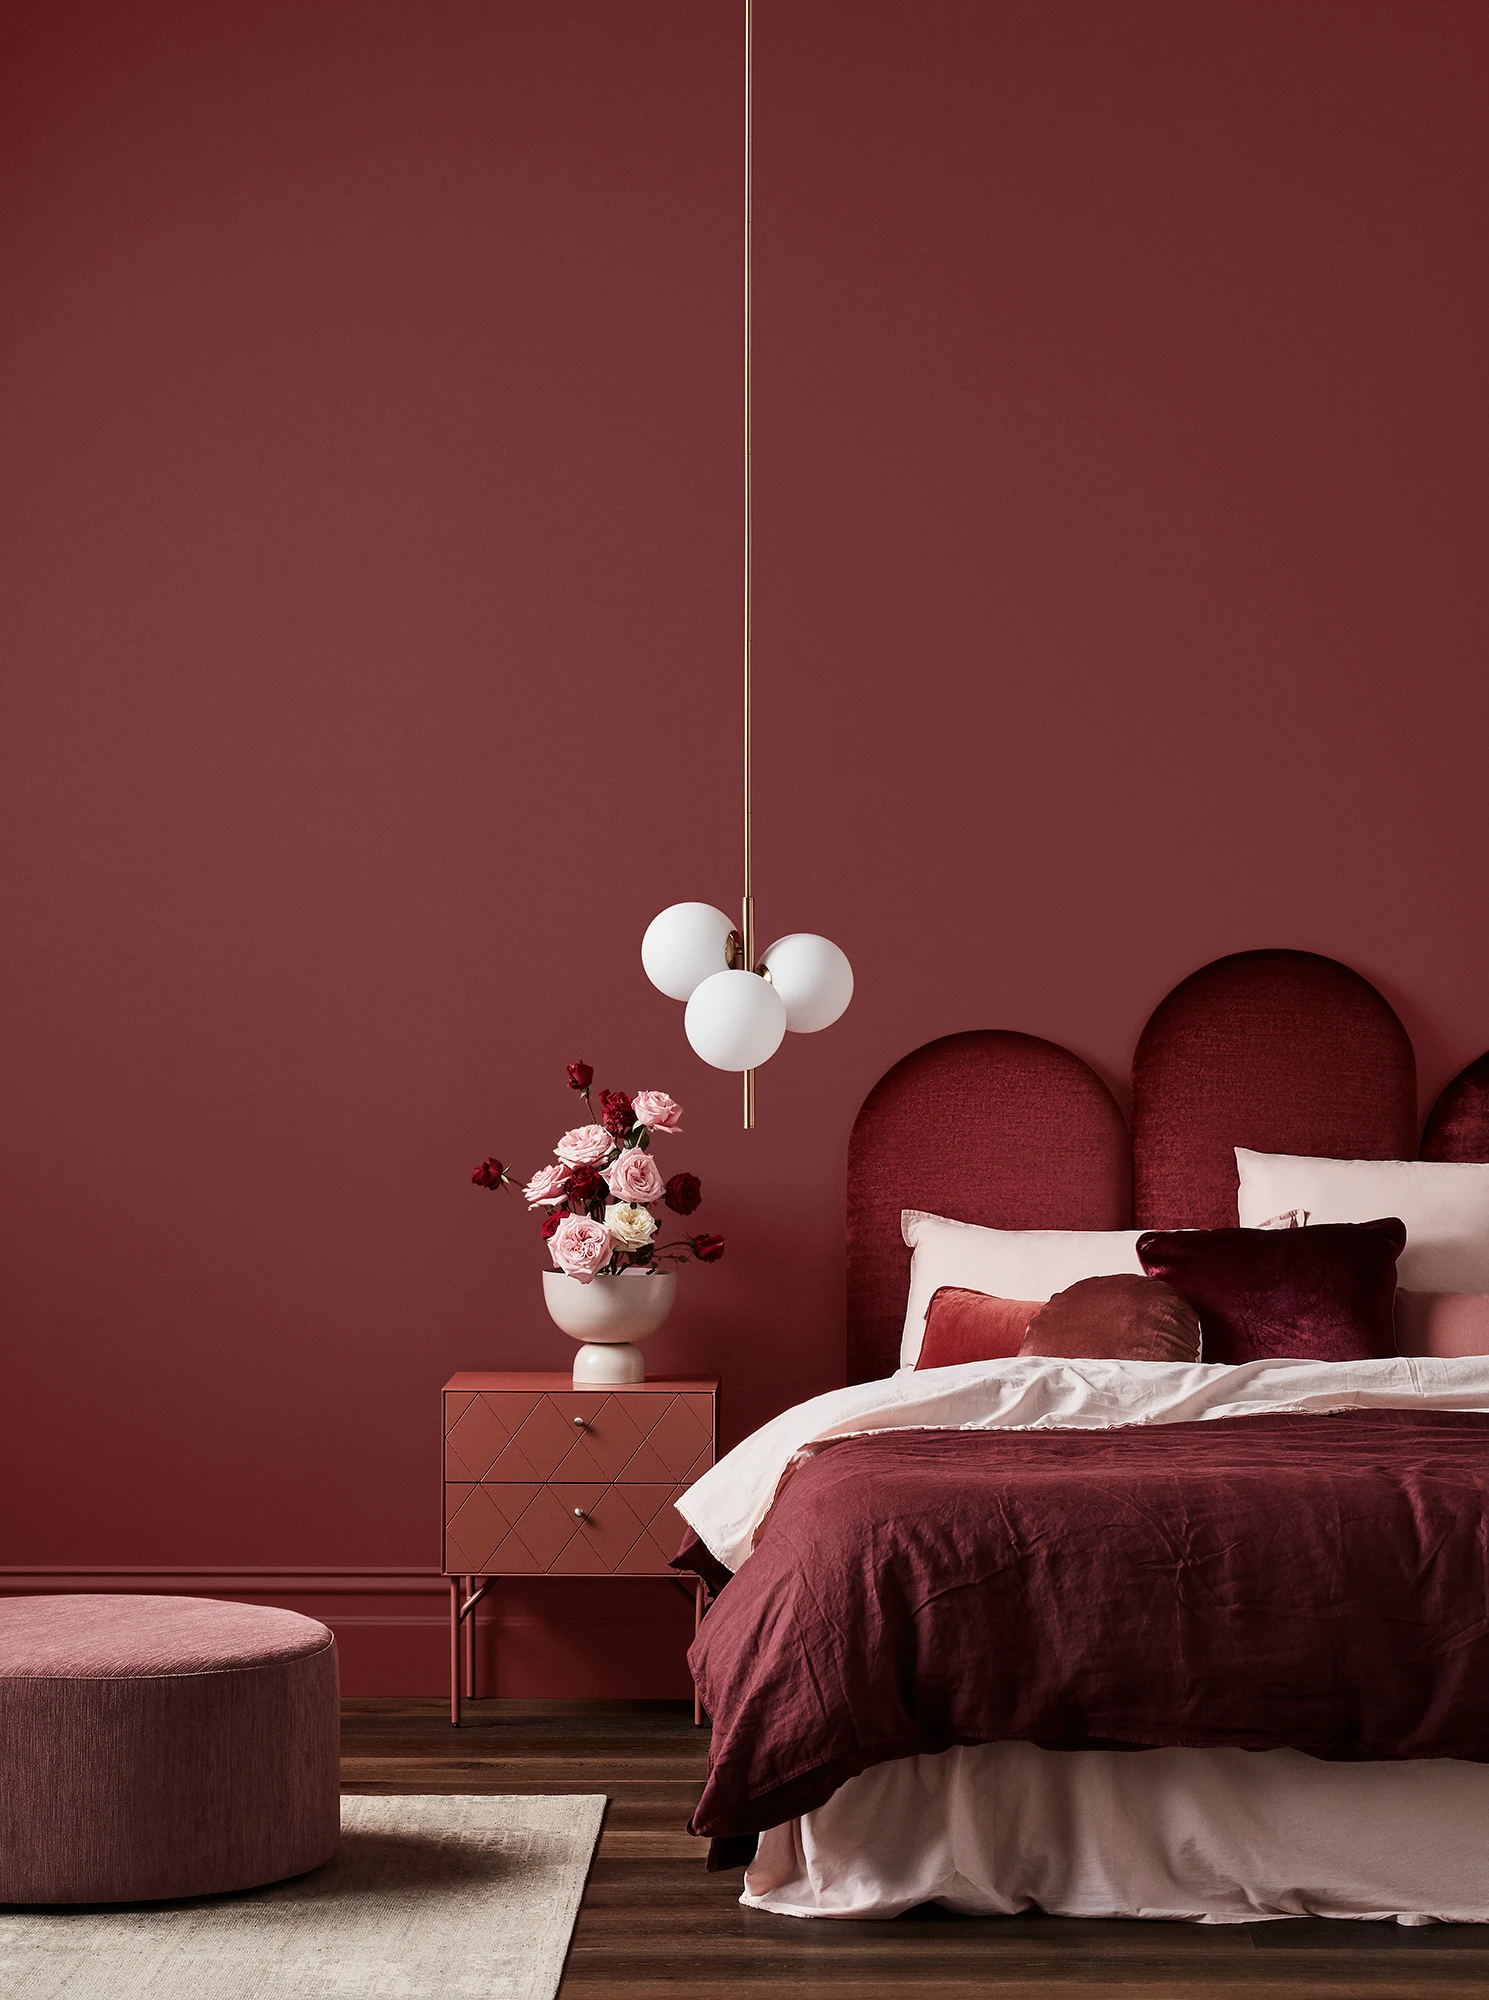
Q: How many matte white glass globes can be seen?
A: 3